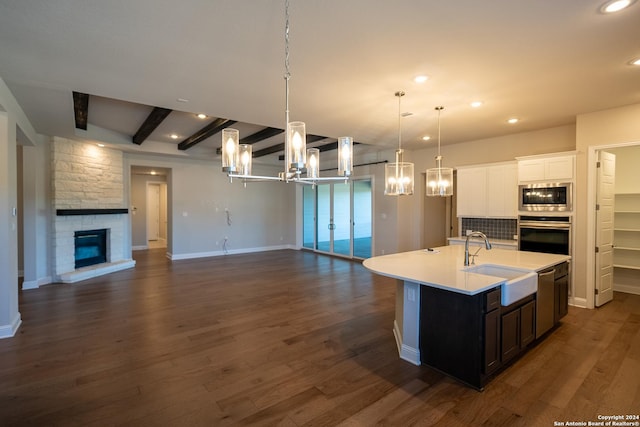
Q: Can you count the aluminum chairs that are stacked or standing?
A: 0